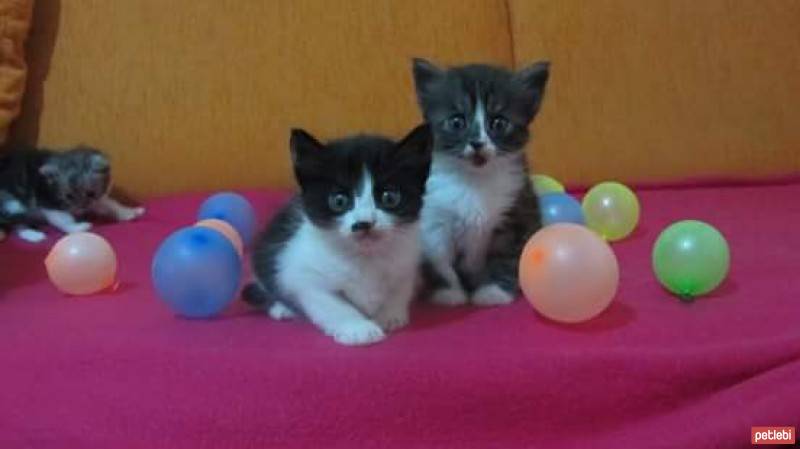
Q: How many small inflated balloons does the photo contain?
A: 9